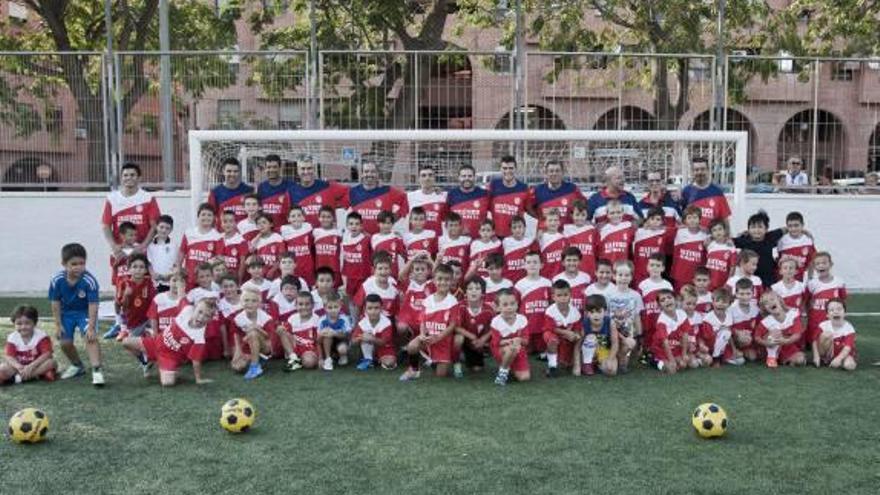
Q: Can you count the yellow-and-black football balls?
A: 3